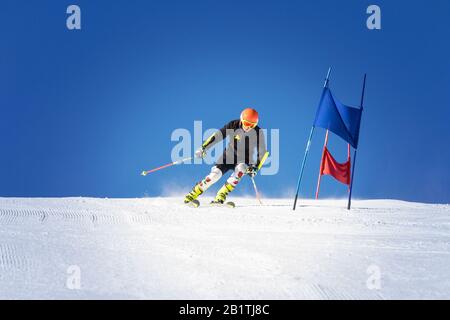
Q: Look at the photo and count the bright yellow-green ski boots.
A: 2